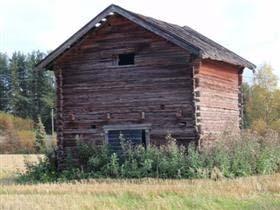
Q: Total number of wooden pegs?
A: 4